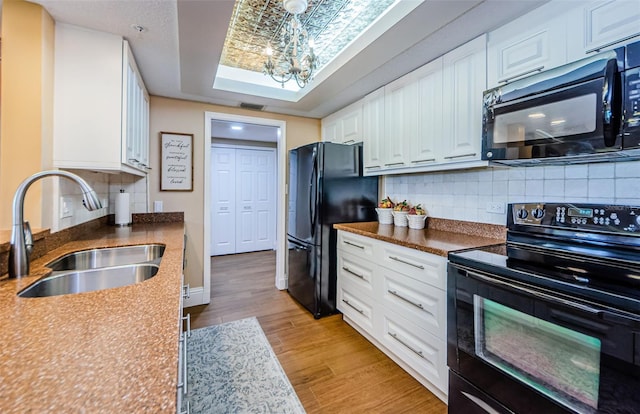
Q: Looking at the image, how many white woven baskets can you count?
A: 3